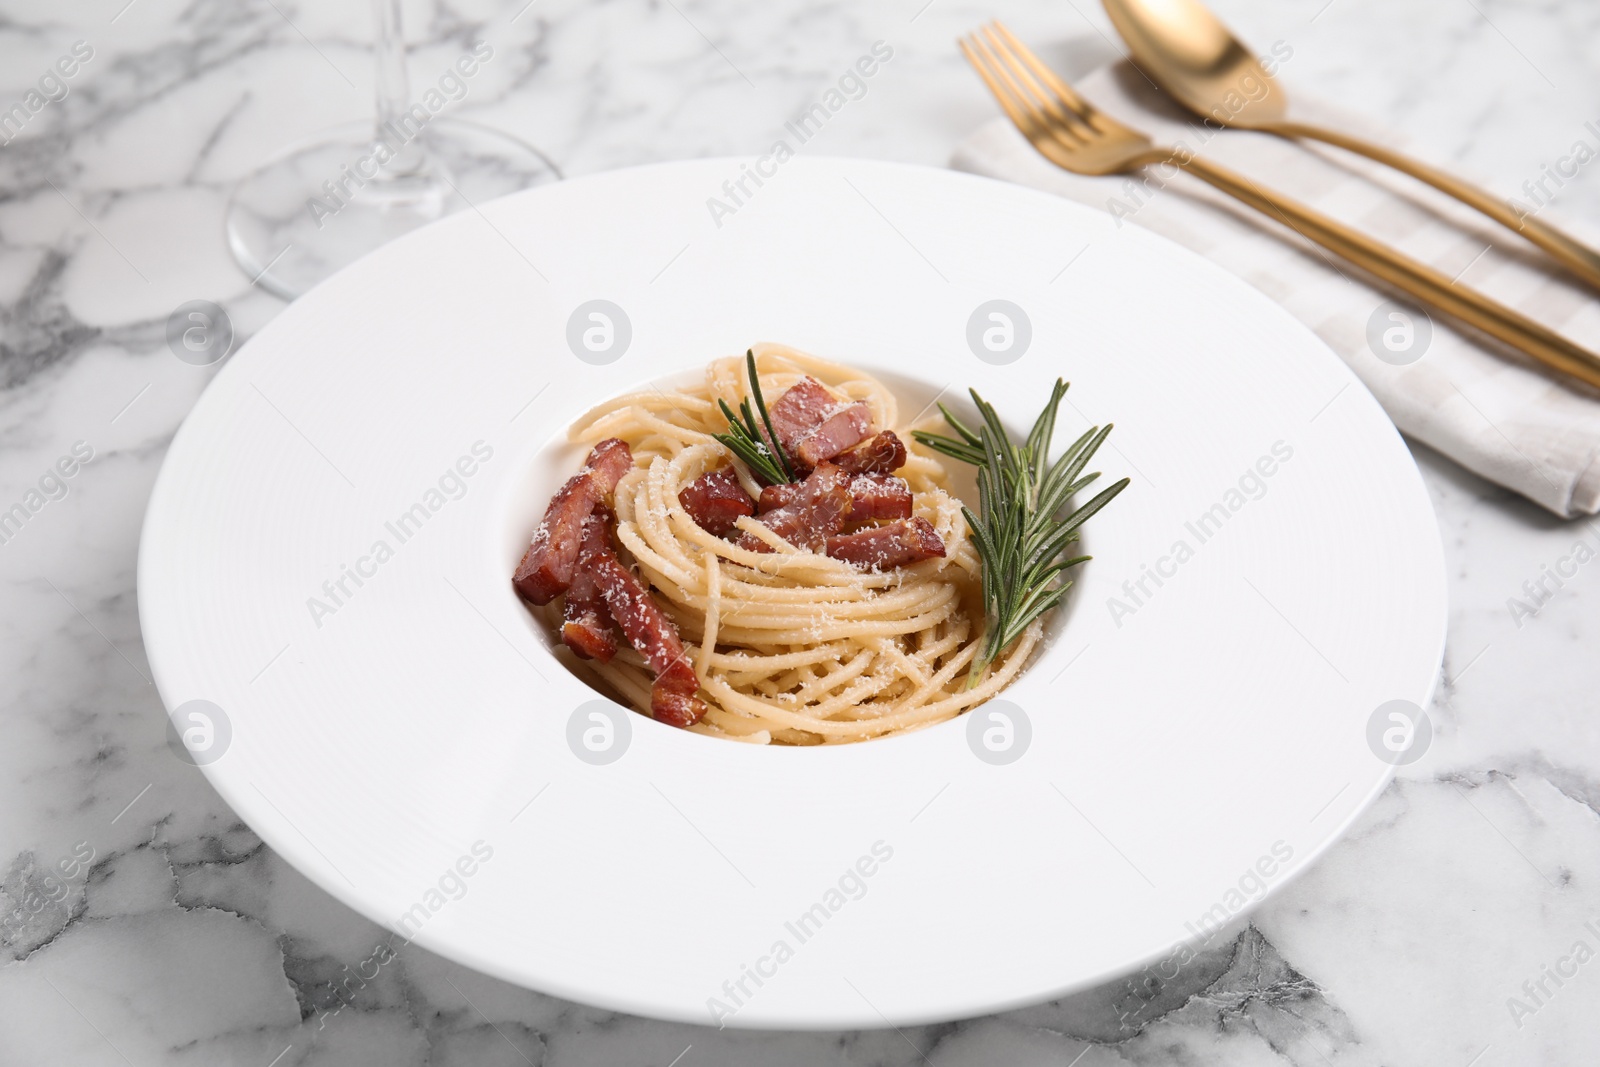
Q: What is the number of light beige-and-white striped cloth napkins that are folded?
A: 1